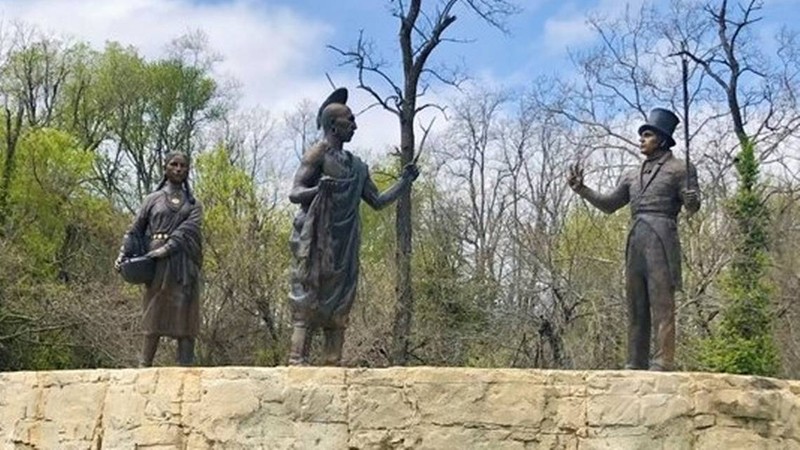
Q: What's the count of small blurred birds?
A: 0